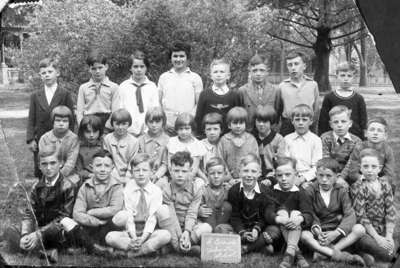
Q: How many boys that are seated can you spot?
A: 9